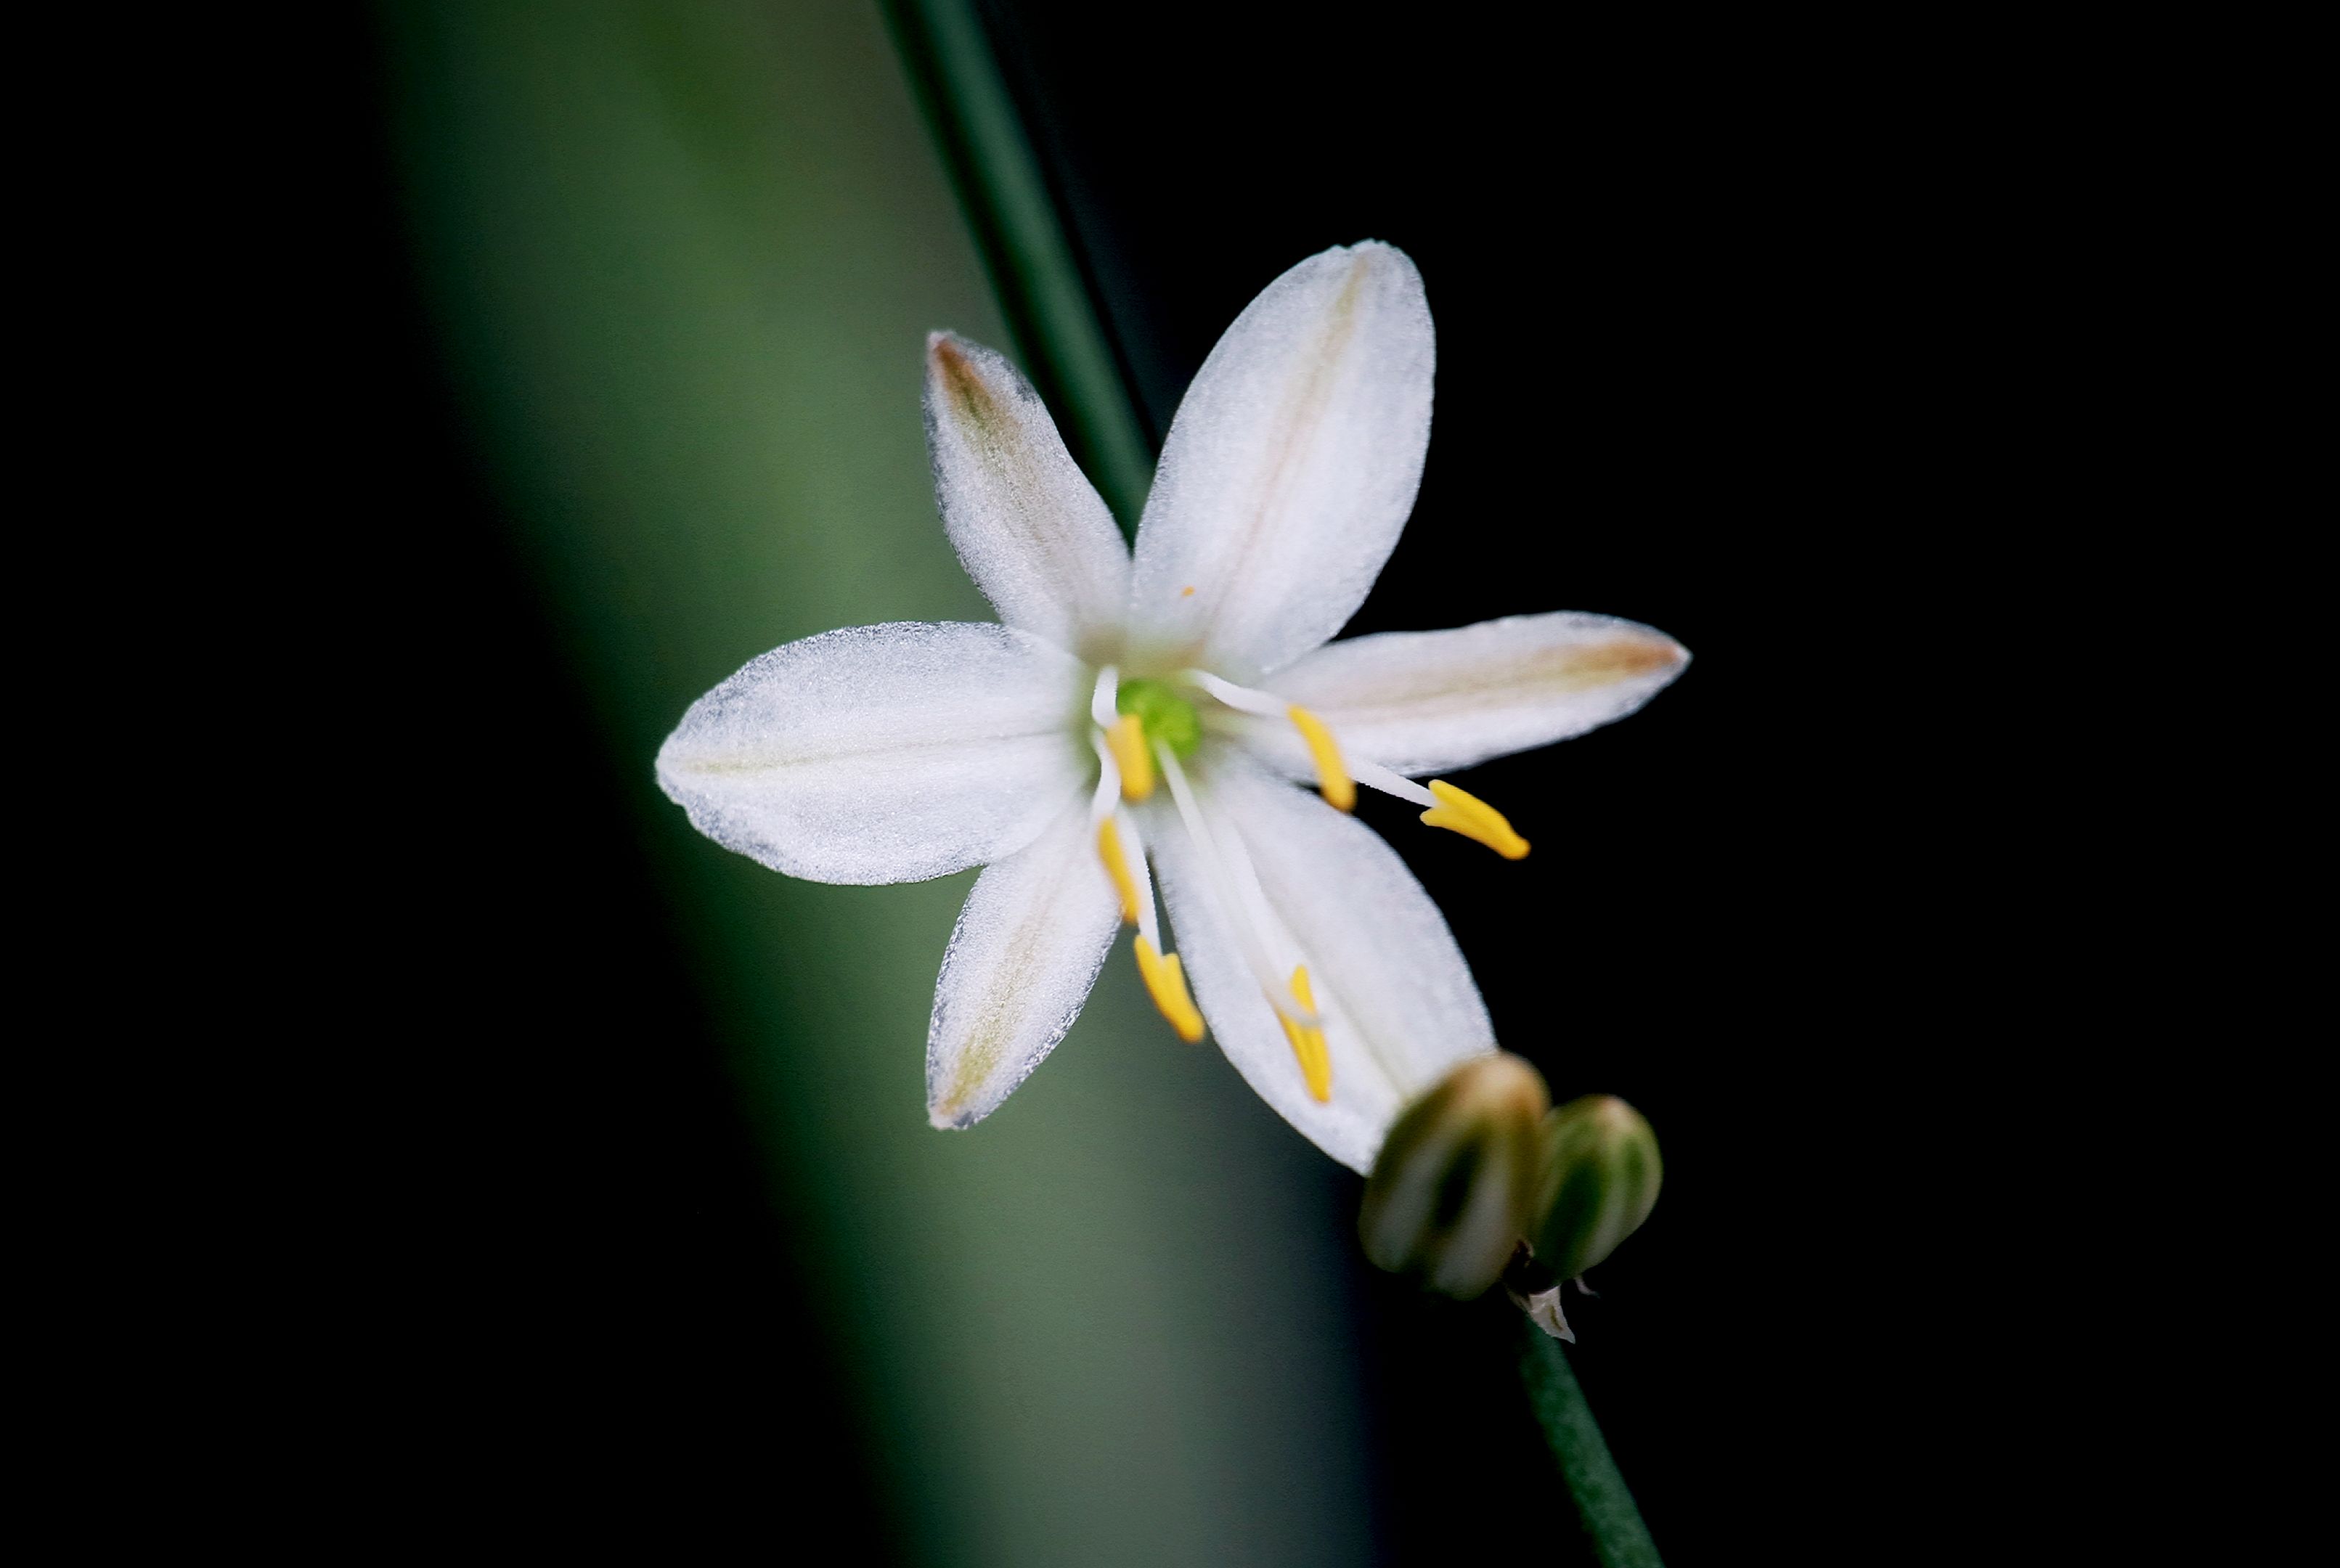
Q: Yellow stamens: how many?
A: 6